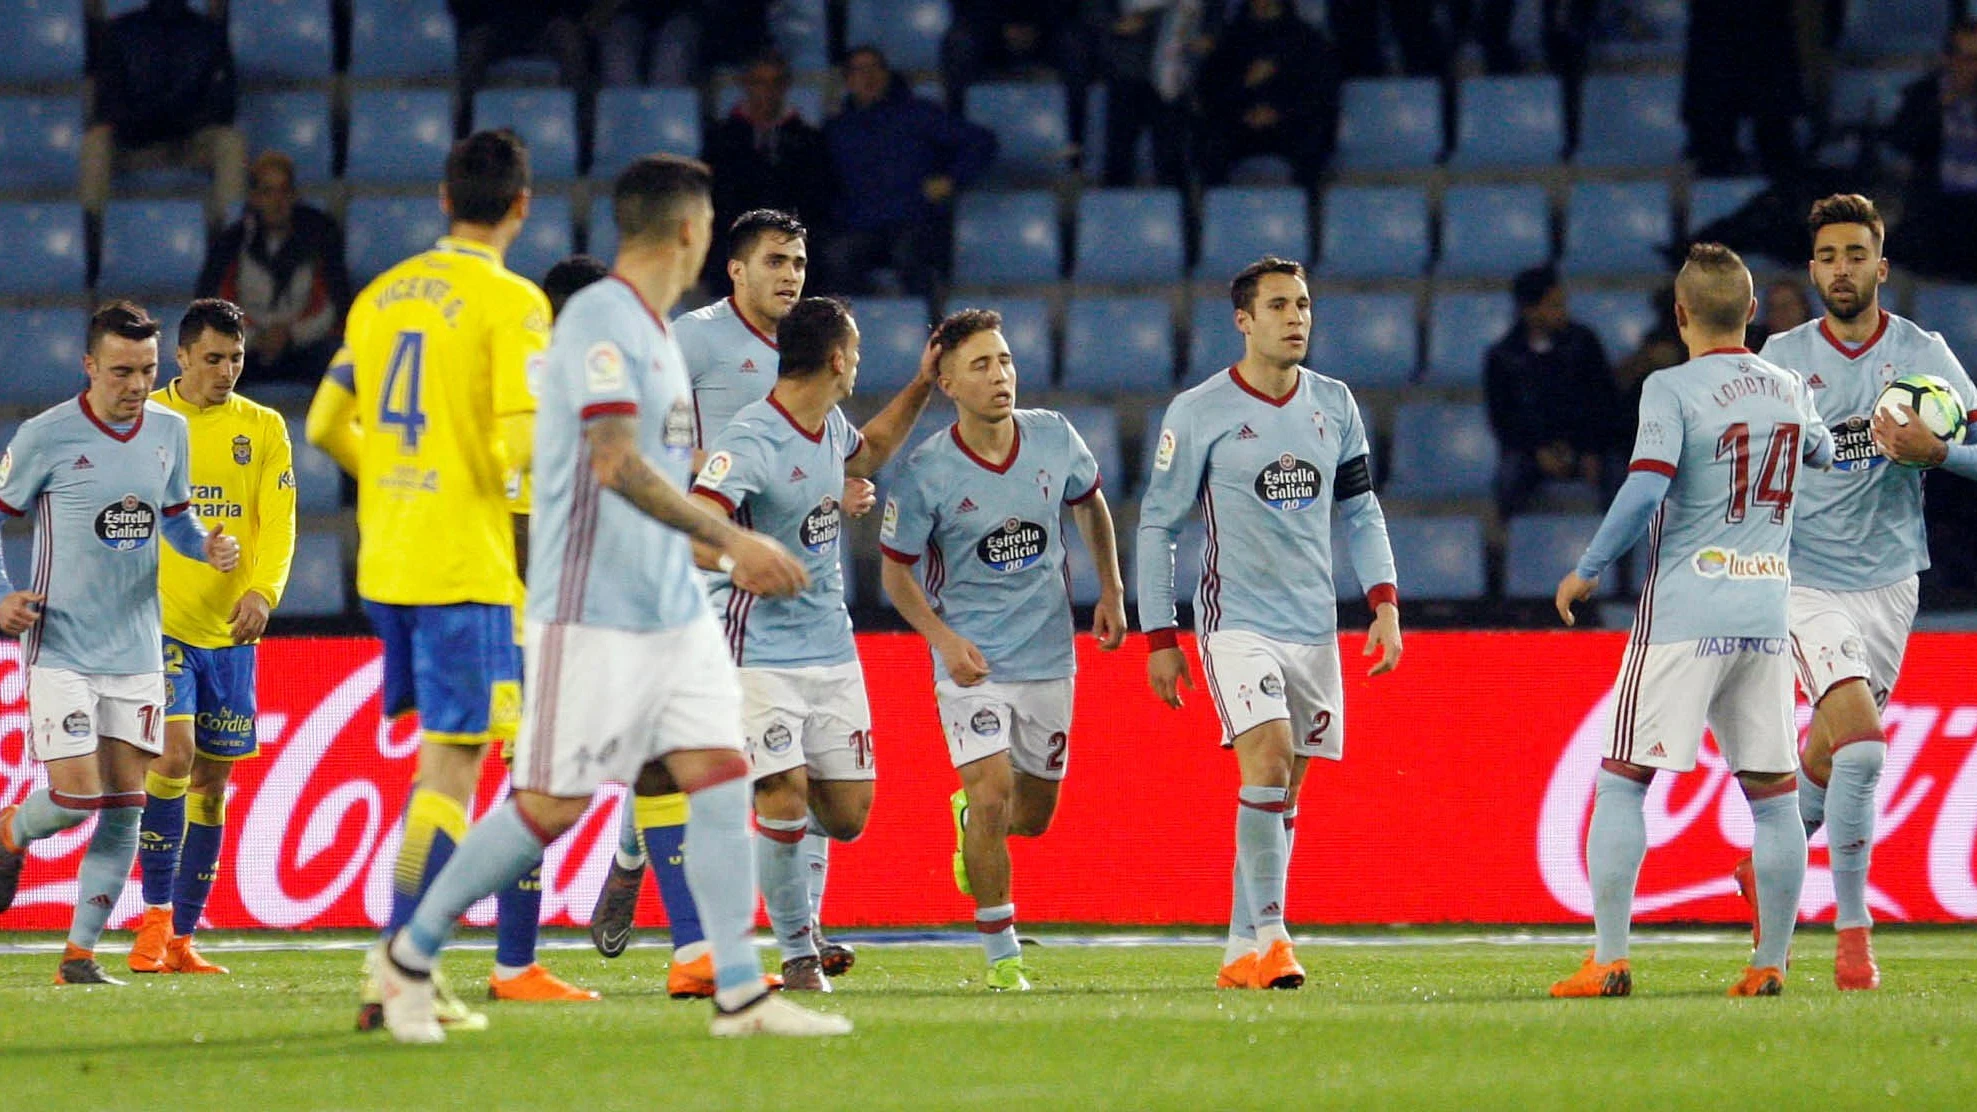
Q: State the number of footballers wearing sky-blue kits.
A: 8